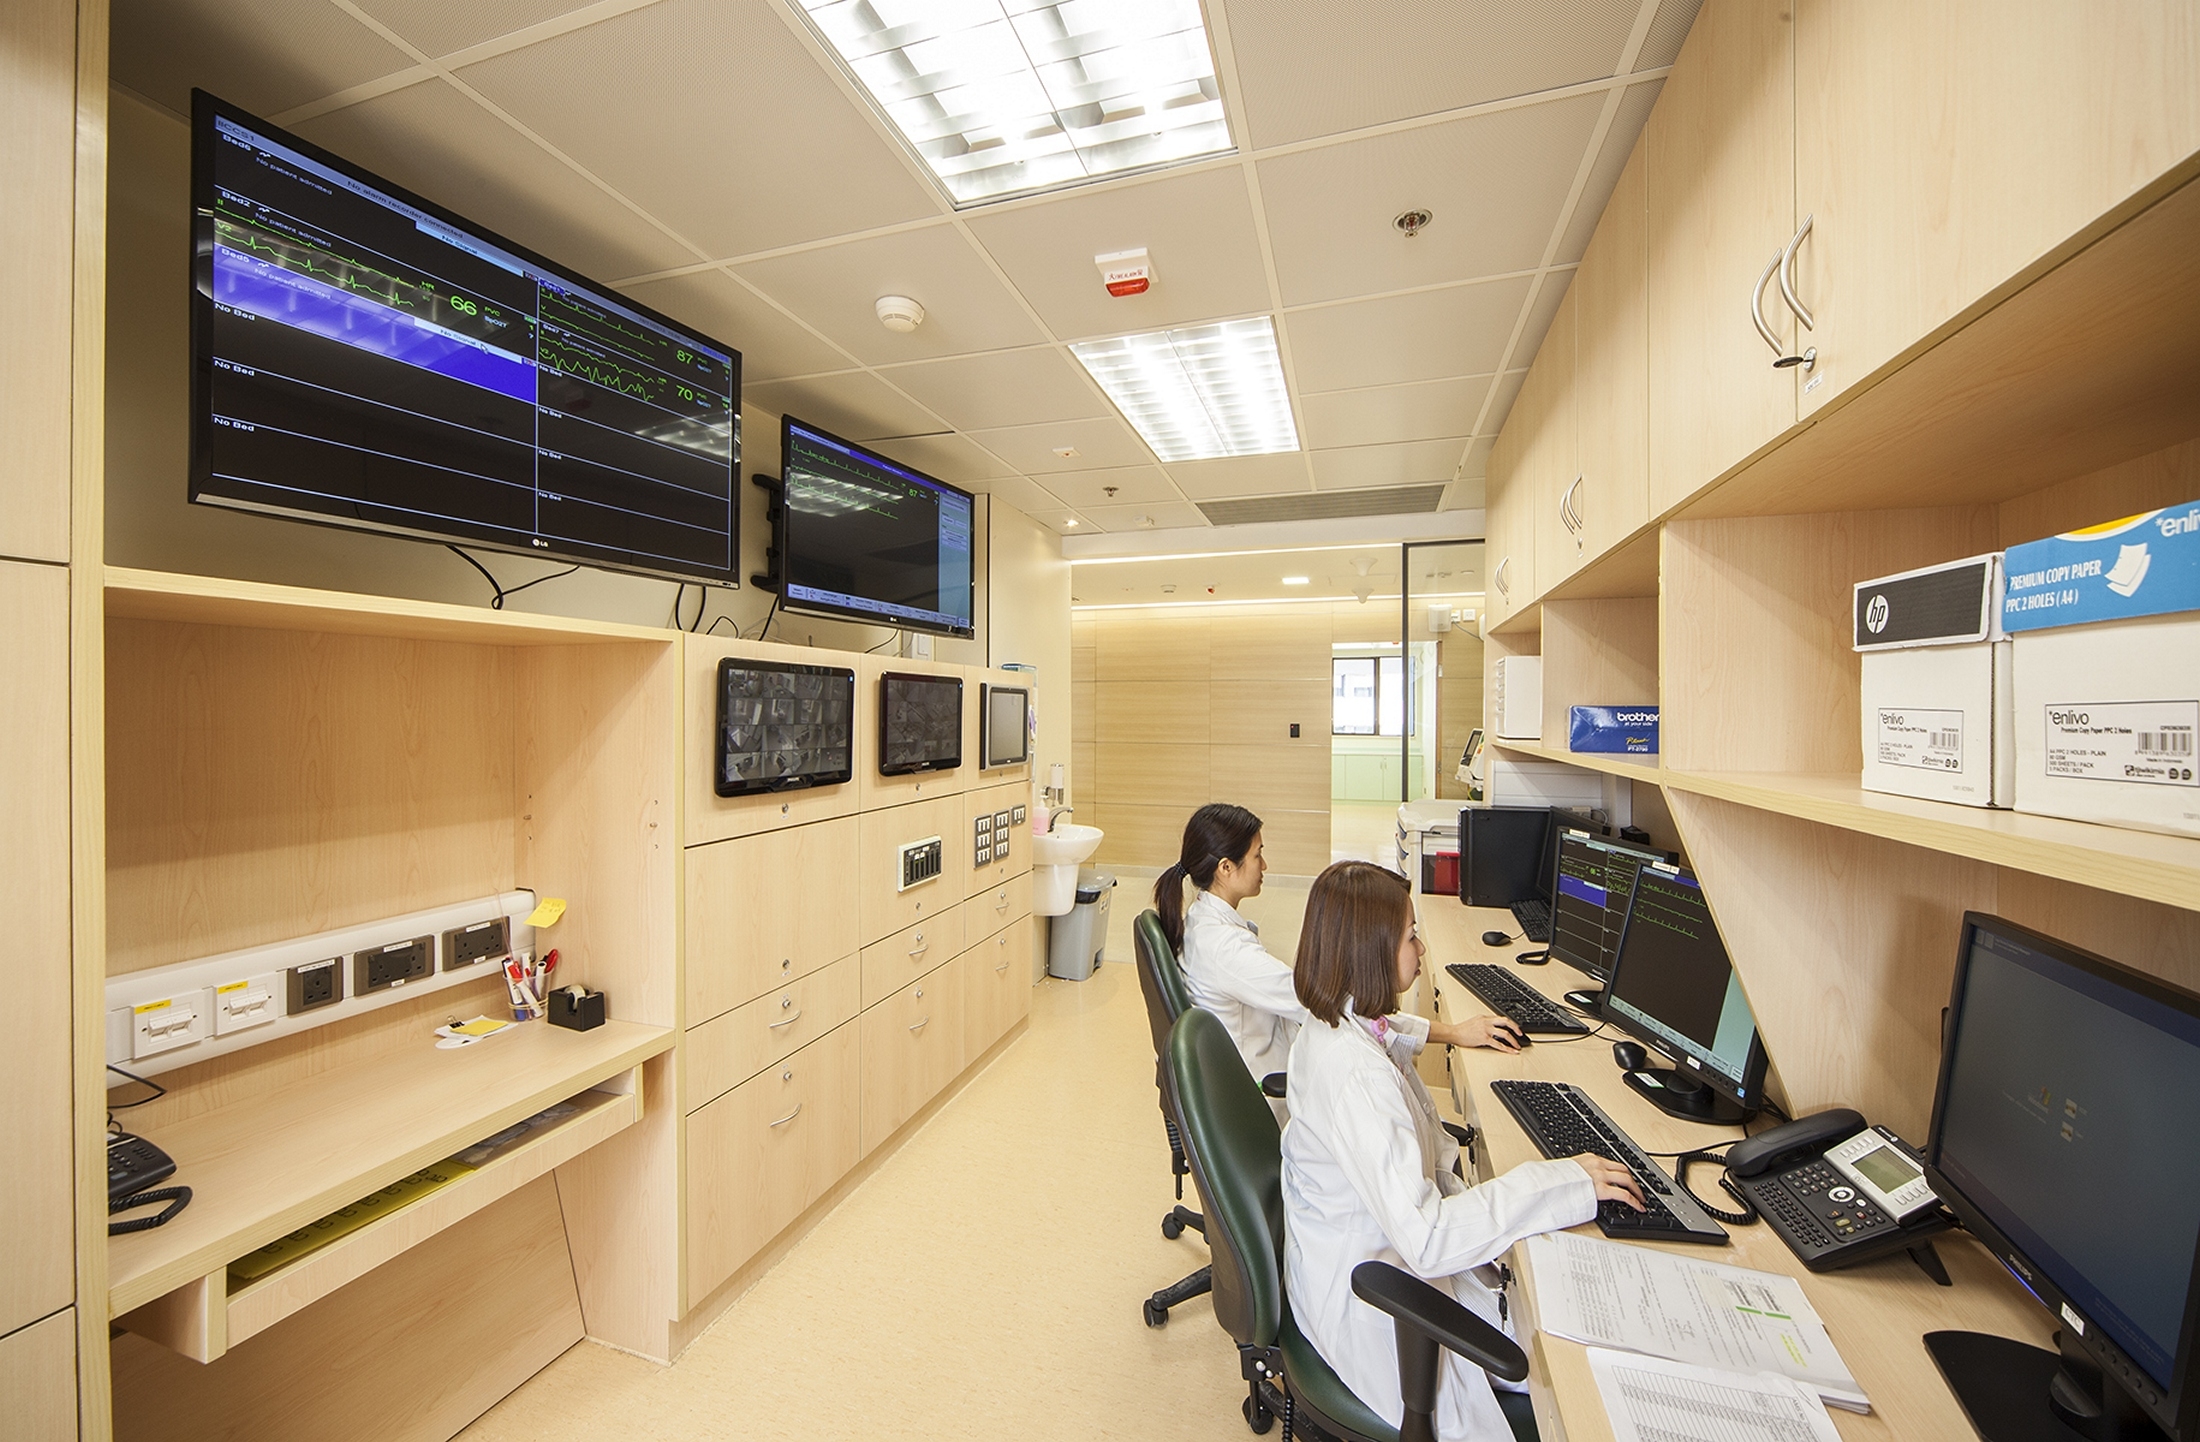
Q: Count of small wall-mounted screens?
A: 3